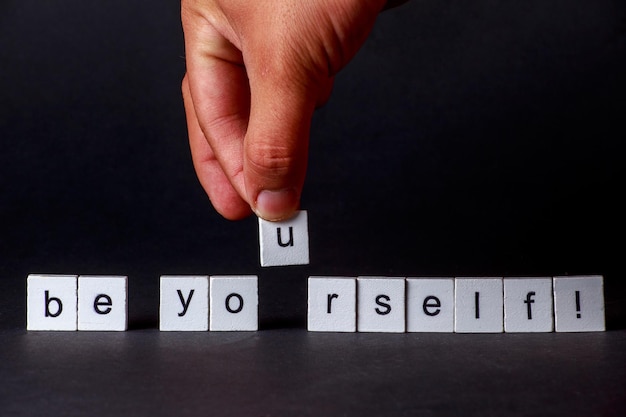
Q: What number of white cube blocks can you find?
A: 11